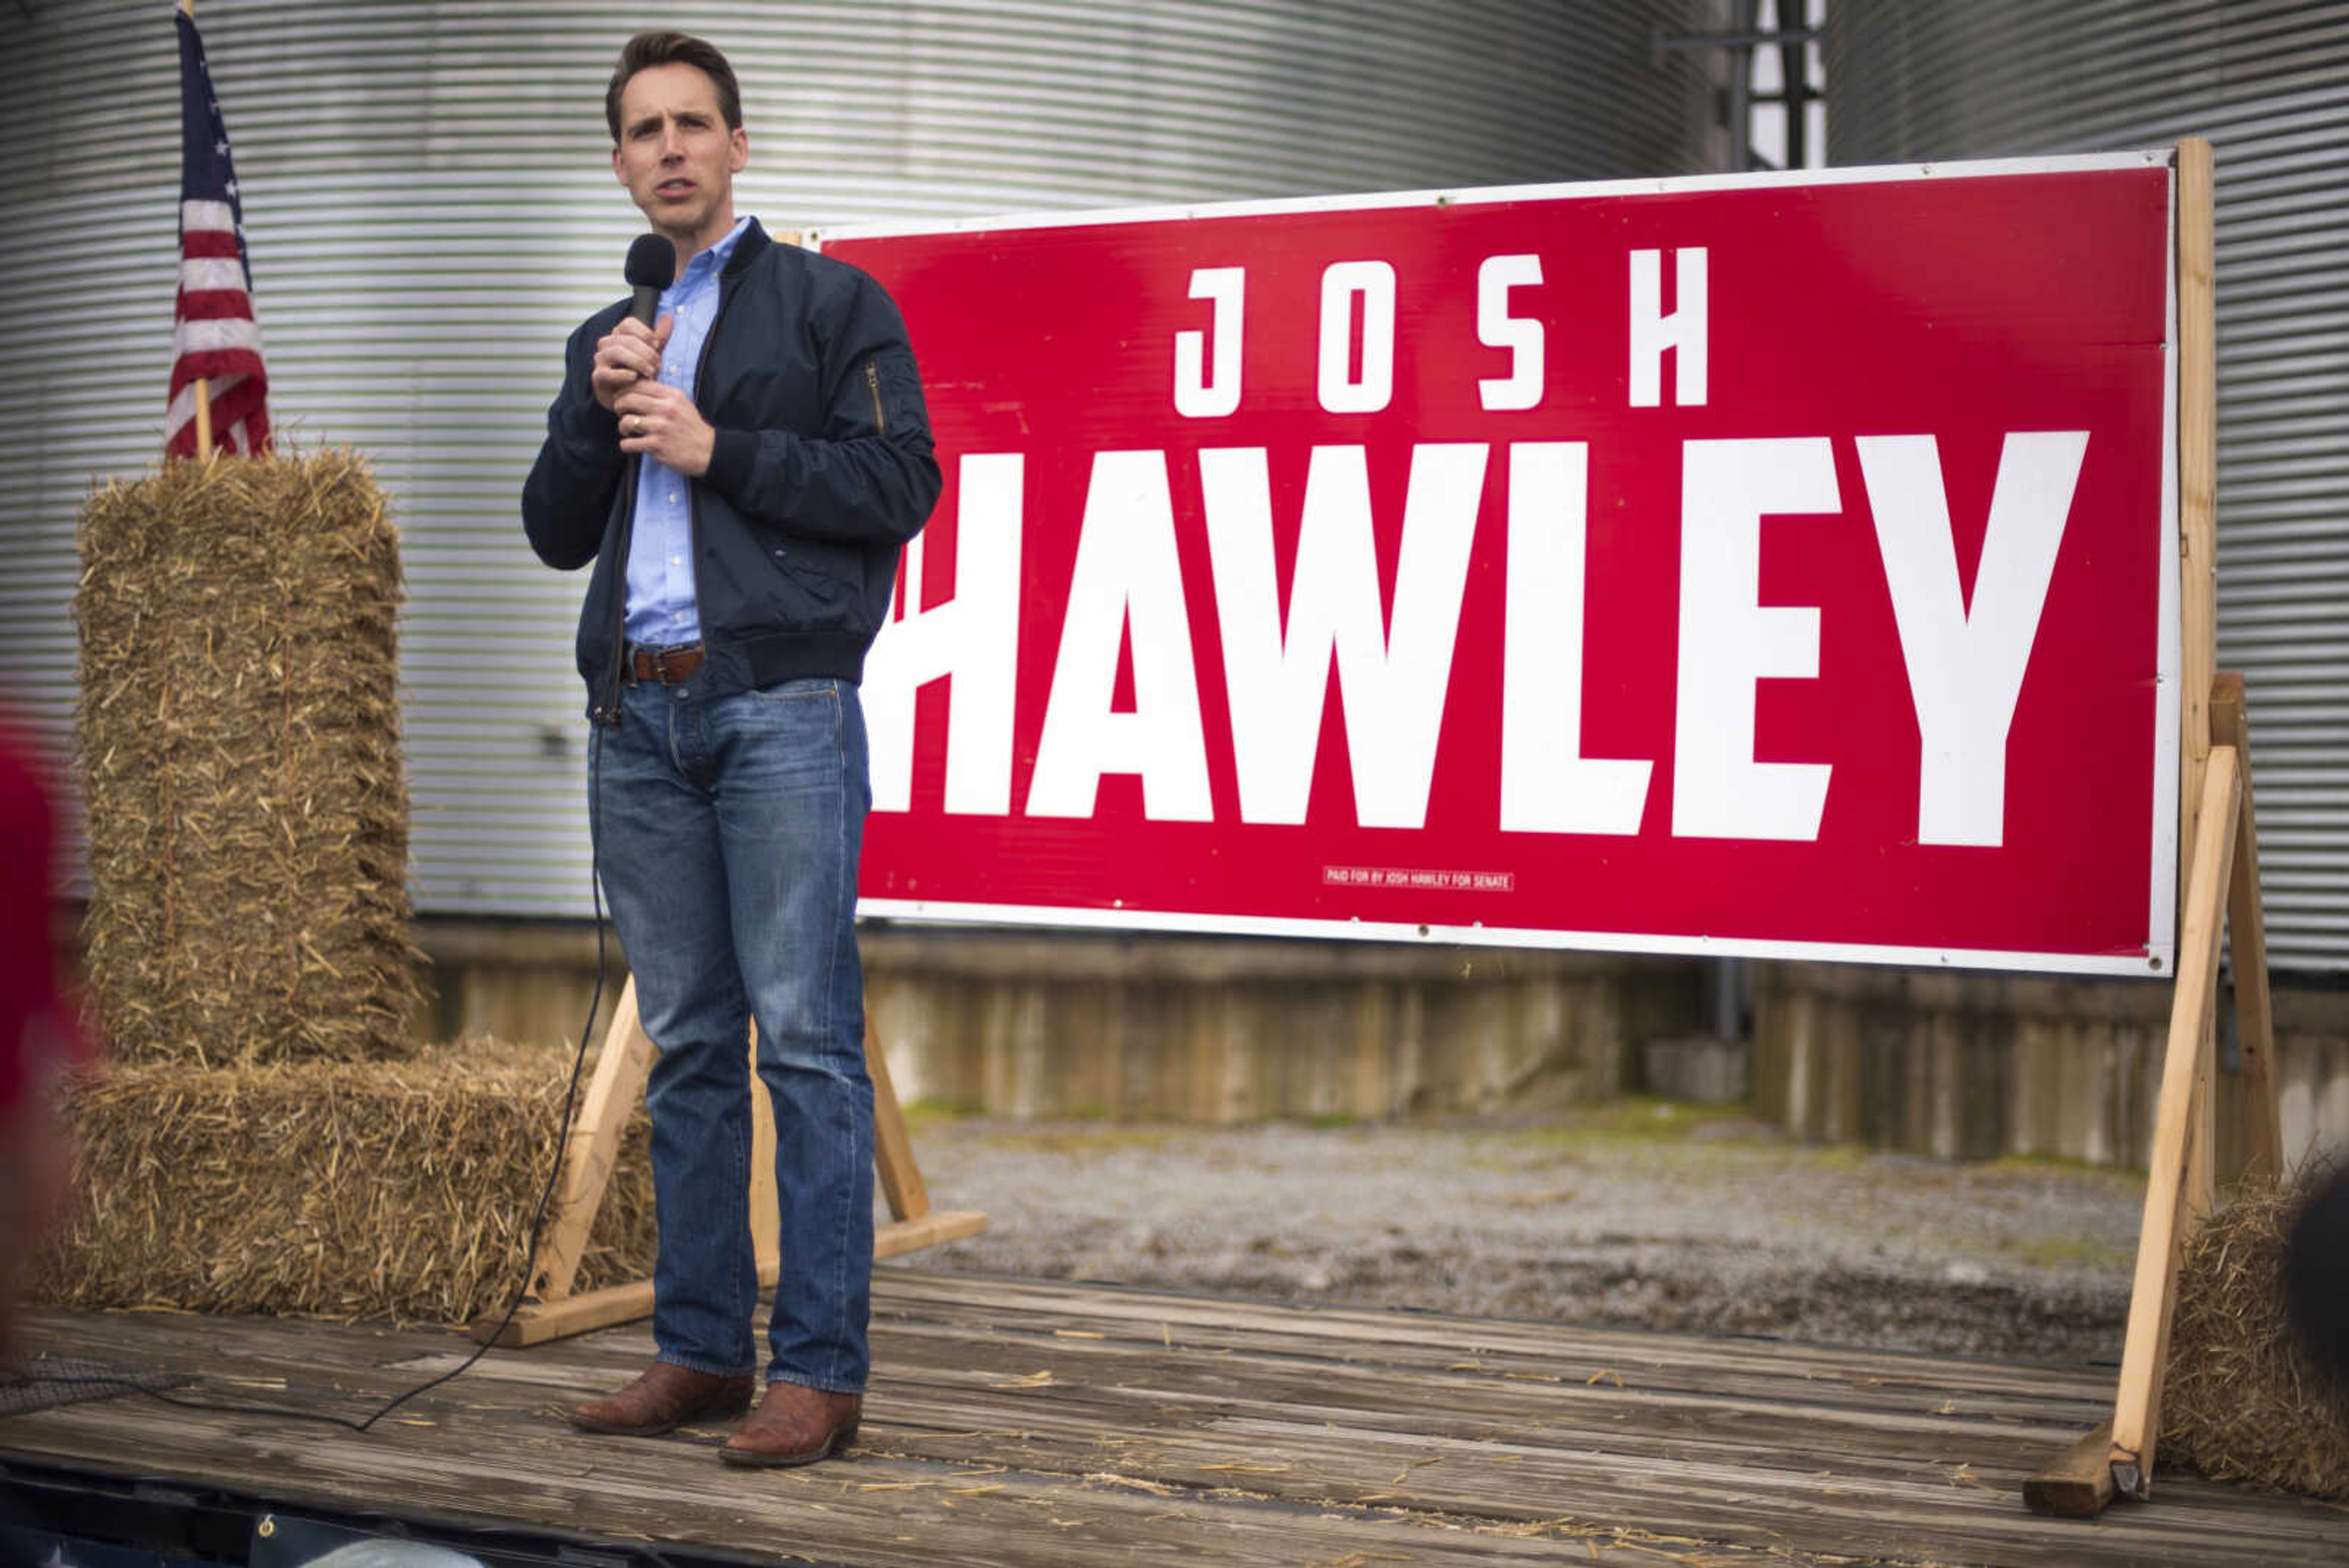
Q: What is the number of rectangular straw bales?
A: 3